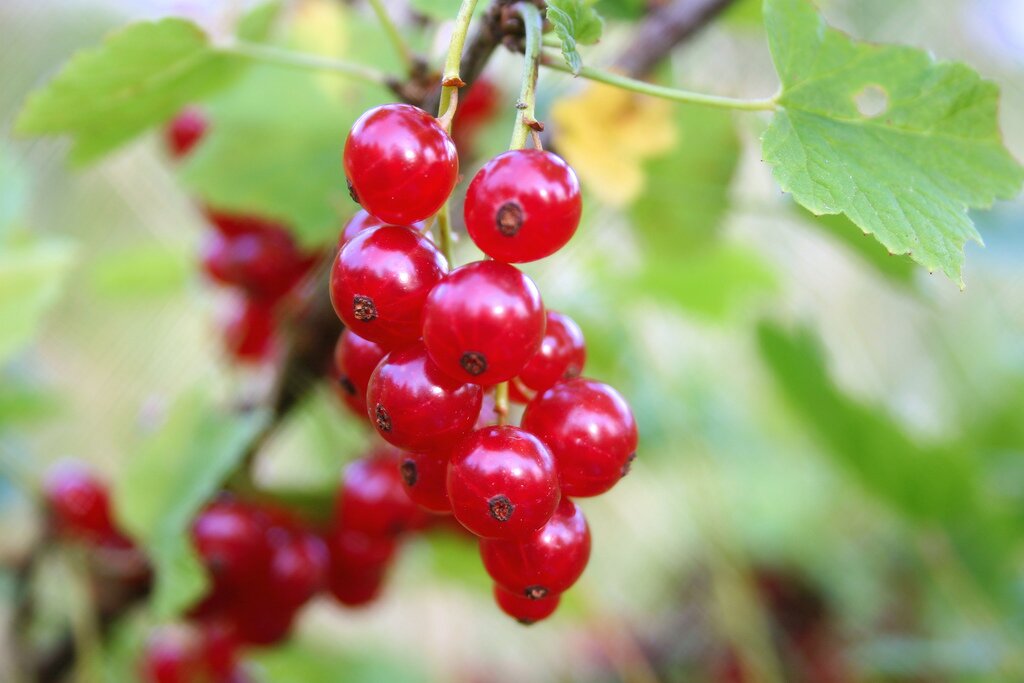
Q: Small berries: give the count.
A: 13